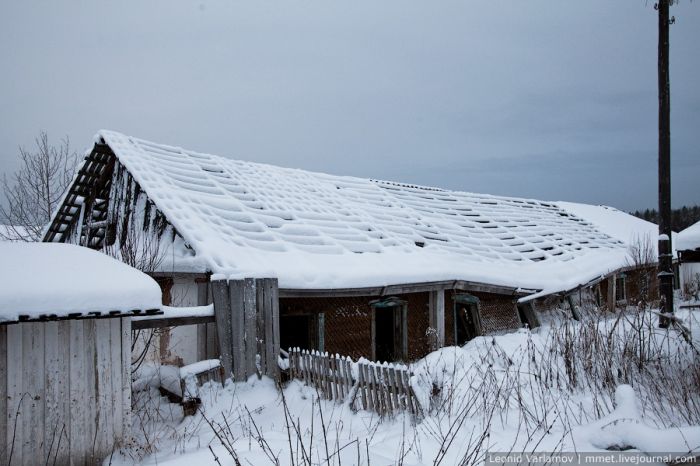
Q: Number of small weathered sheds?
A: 1